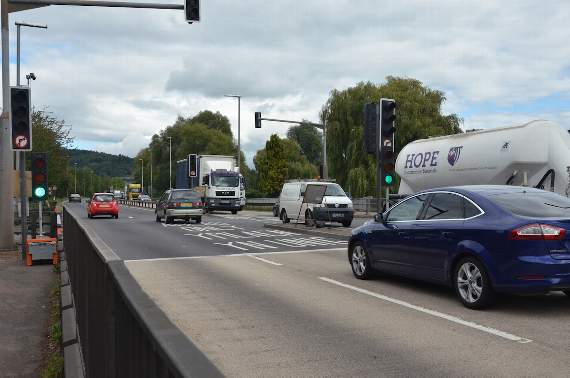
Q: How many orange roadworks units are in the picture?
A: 1